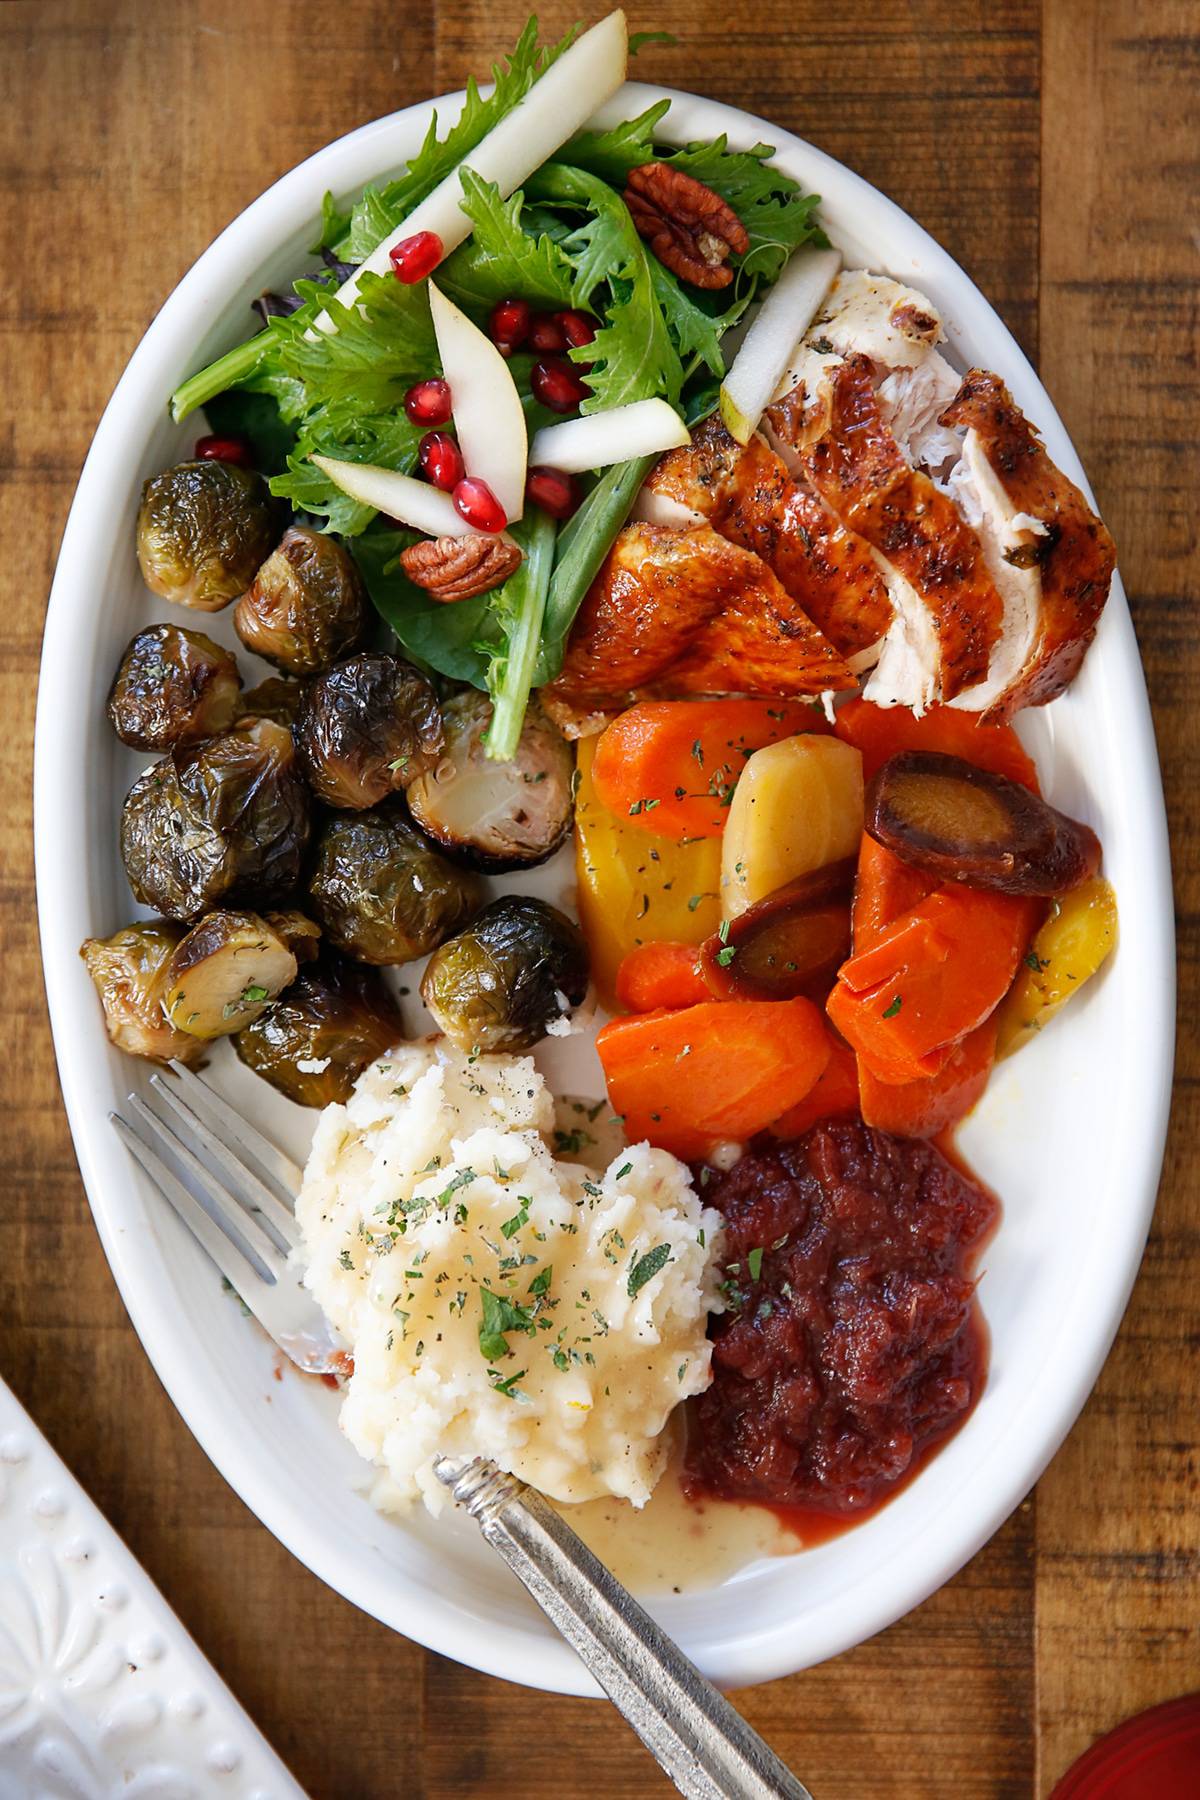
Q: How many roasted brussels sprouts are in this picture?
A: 11